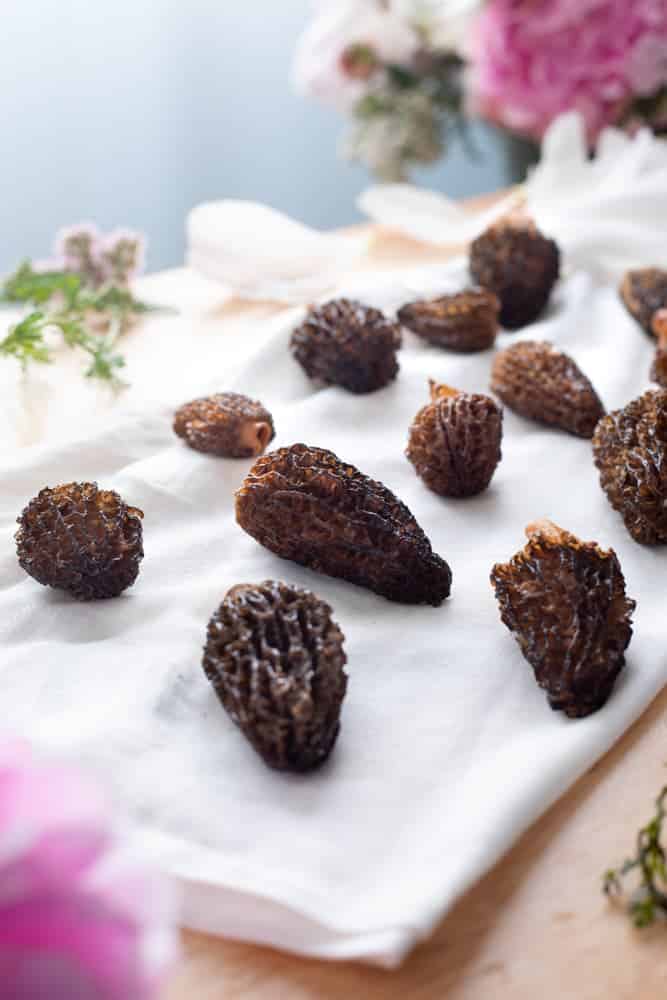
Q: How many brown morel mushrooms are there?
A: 13